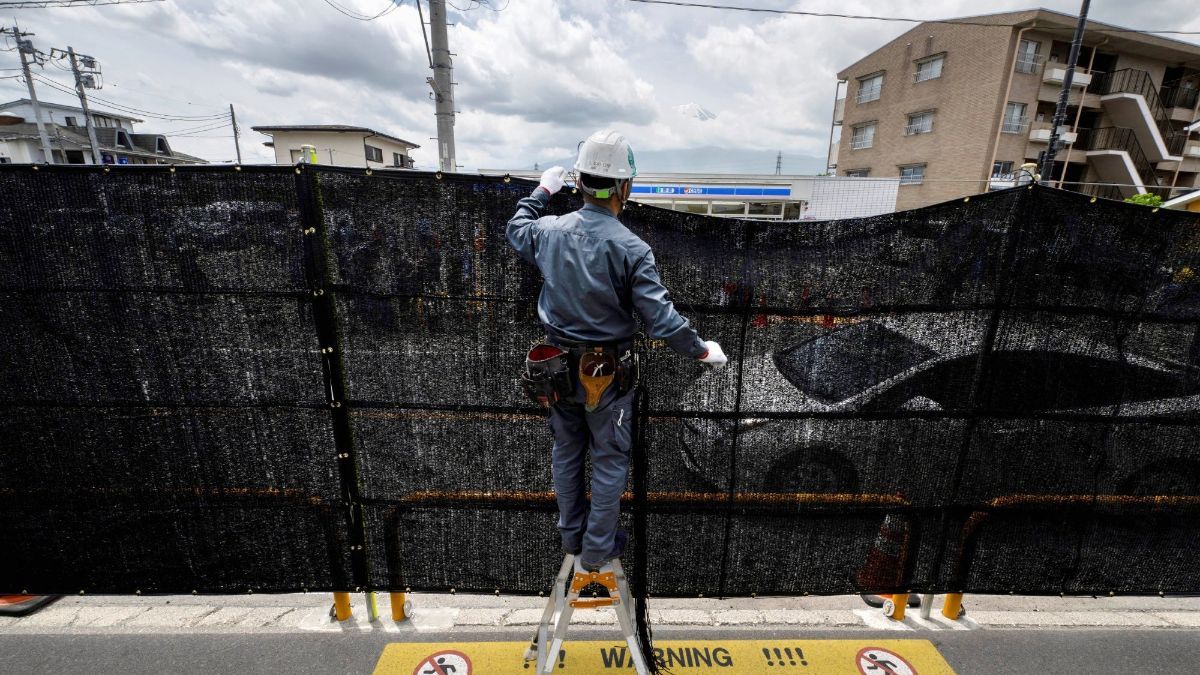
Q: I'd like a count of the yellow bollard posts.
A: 4